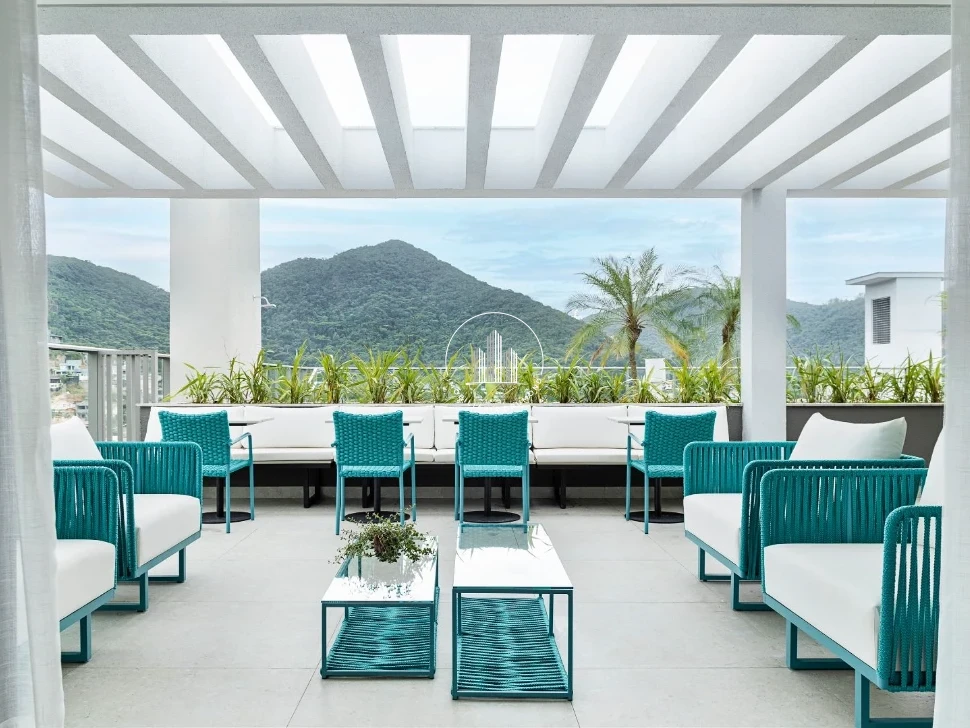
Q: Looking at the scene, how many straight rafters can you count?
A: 12